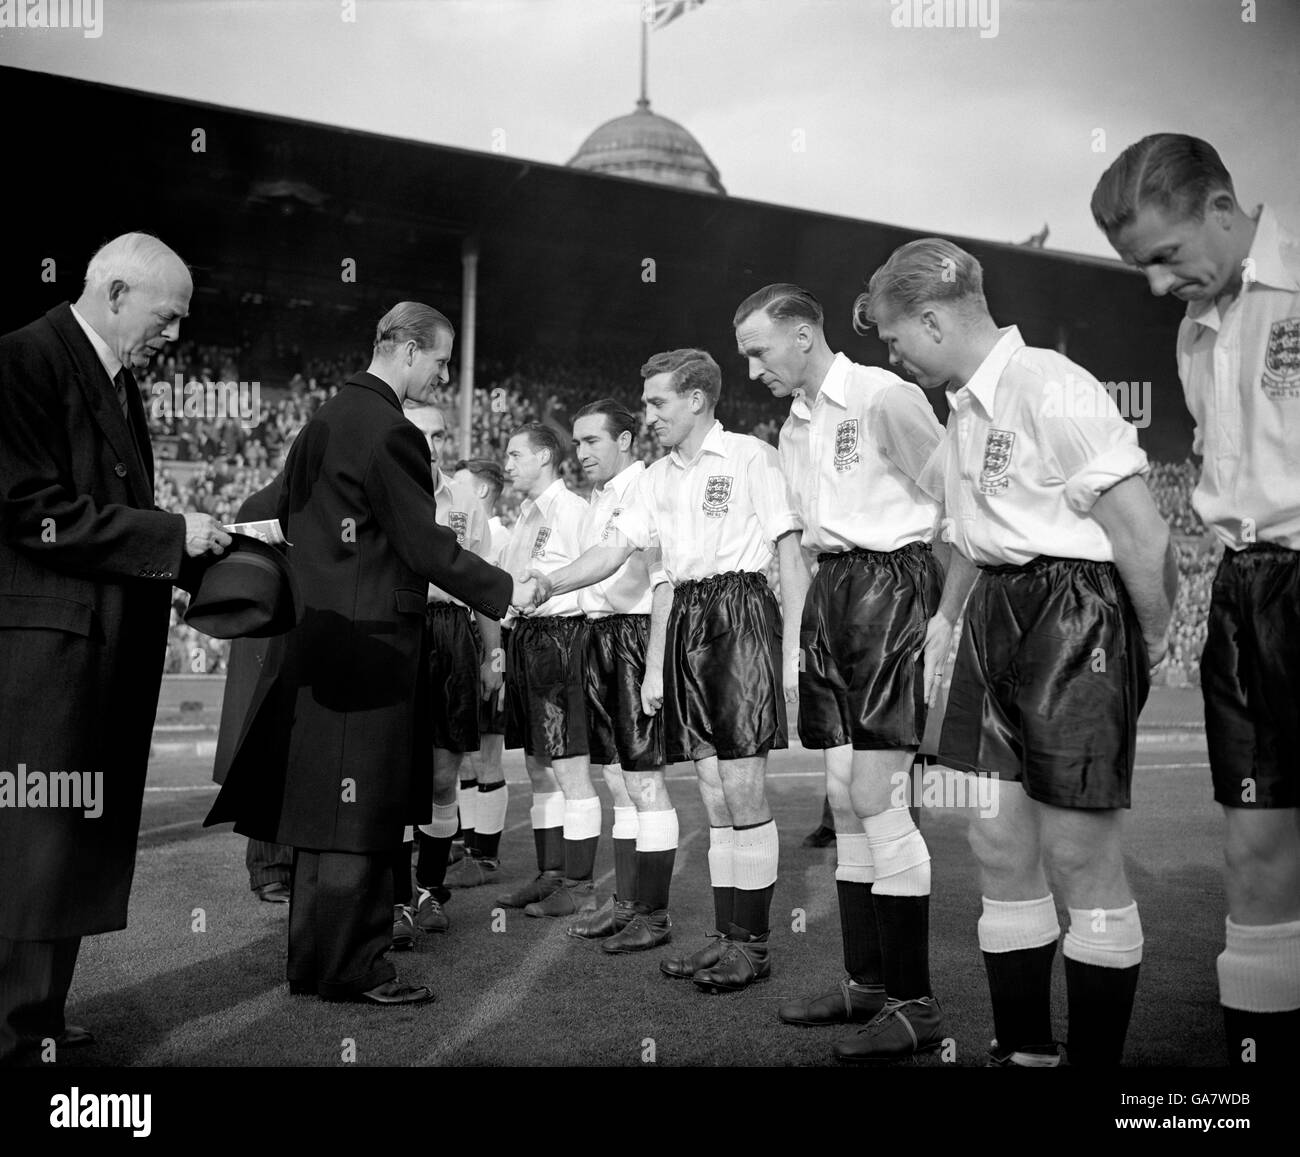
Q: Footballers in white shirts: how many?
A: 8